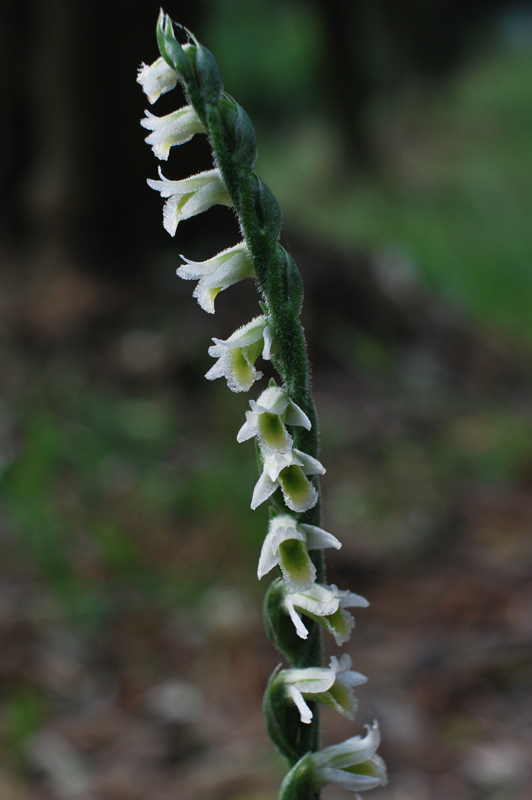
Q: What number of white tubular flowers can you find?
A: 11